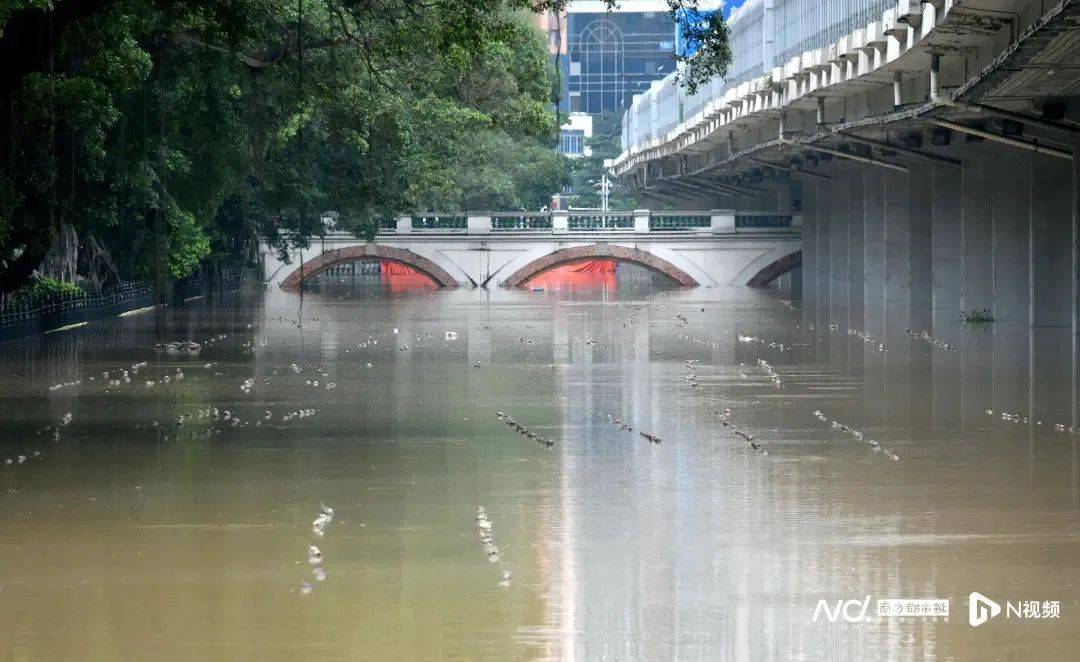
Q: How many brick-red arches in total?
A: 3